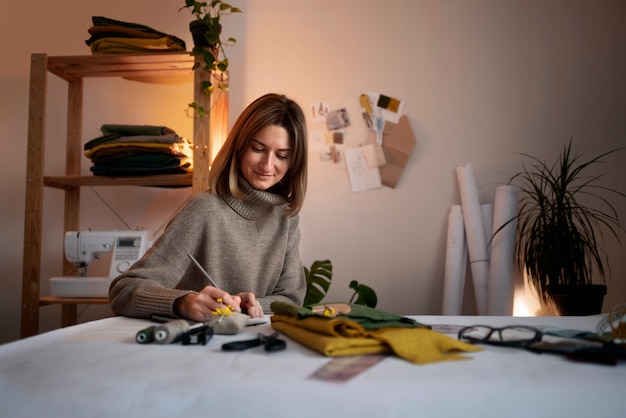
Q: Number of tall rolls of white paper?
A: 4